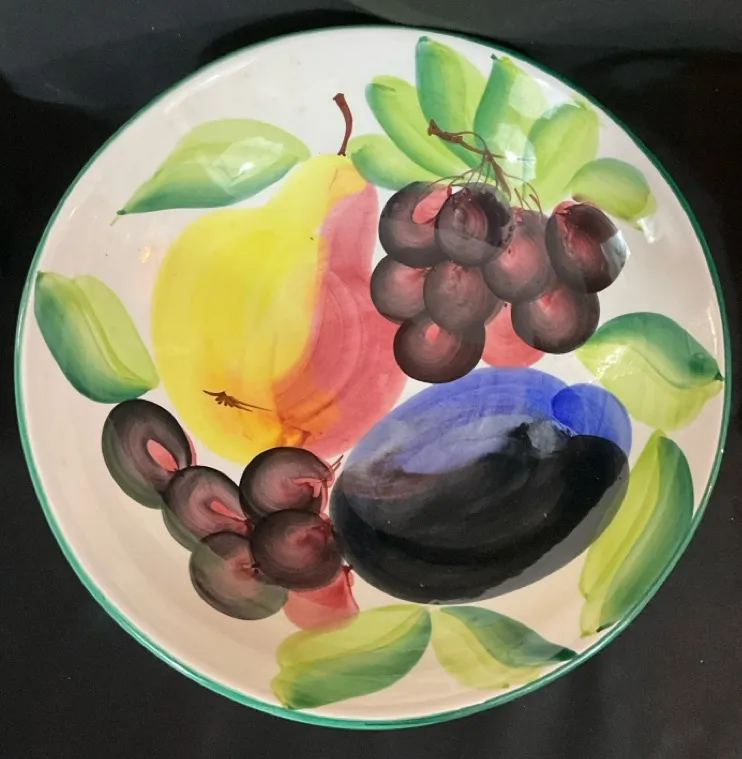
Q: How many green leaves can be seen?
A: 12